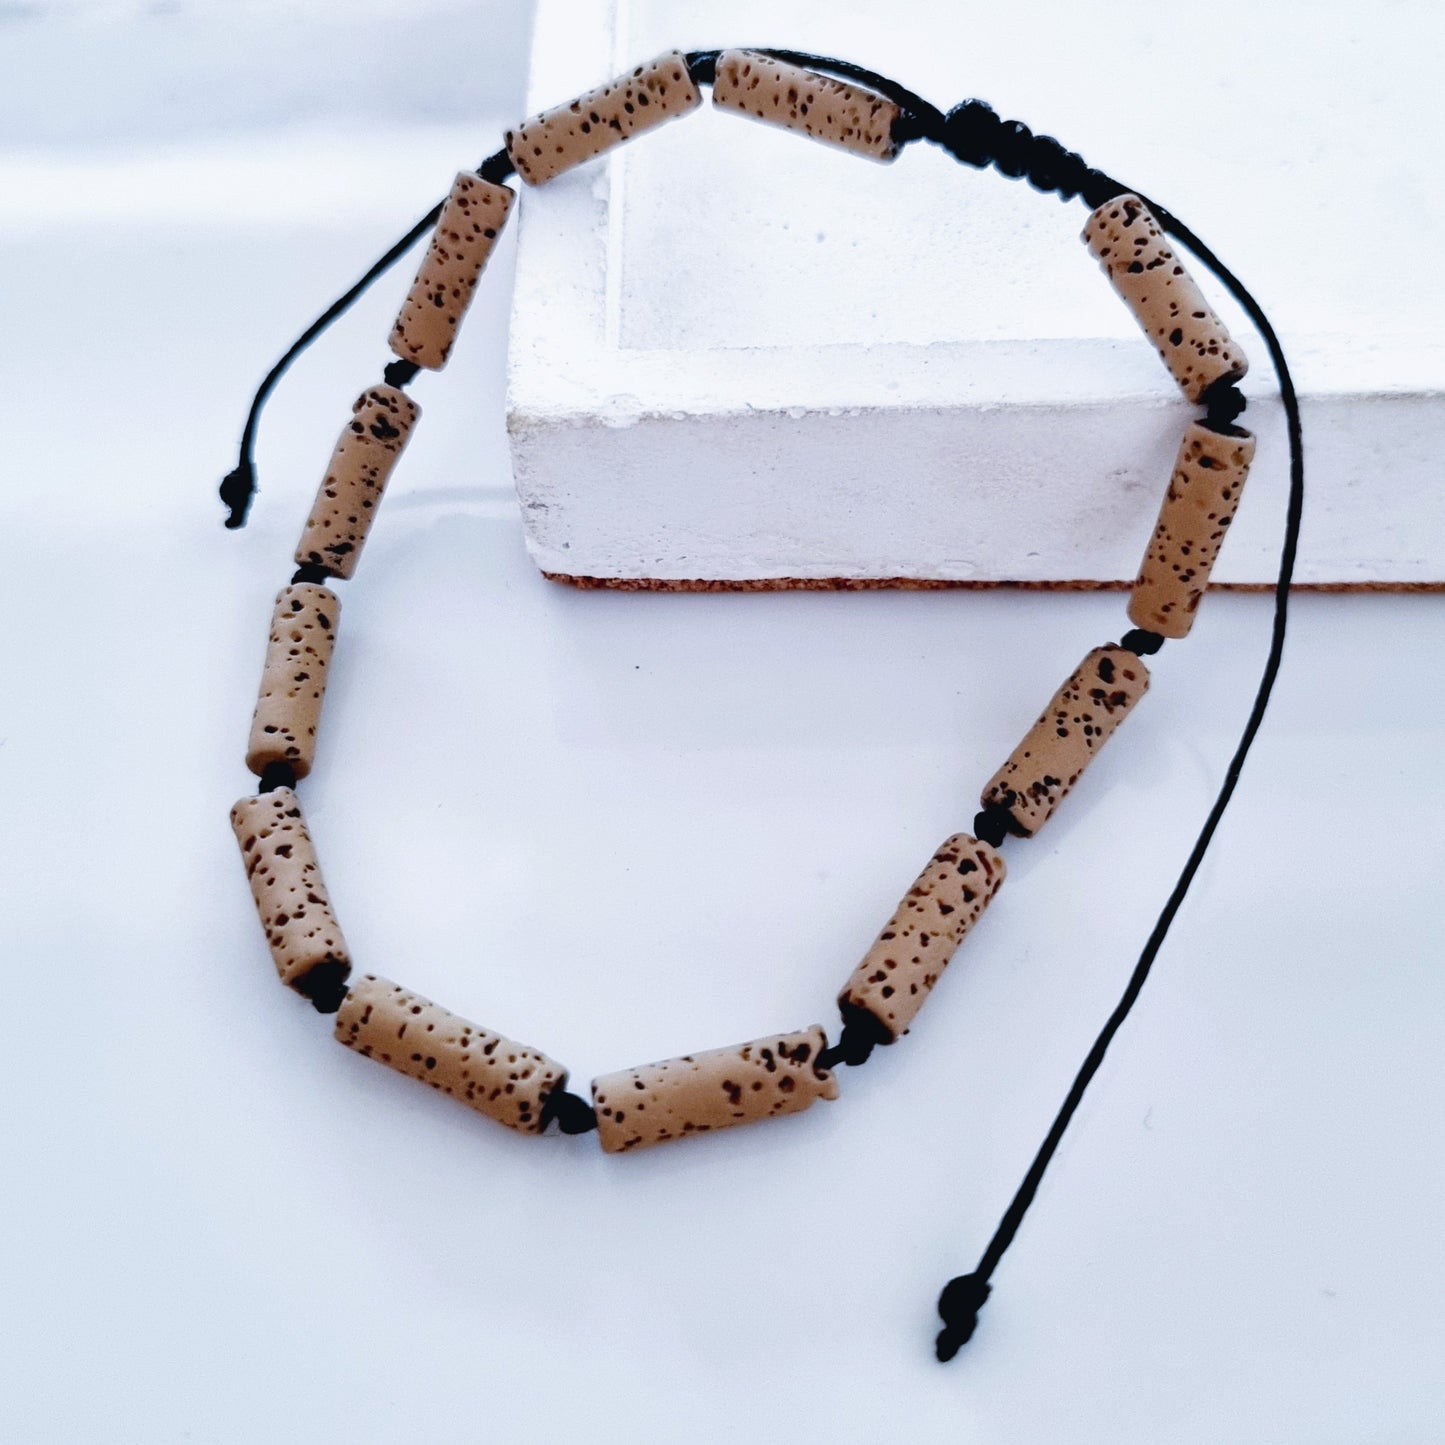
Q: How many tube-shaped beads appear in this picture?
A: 12